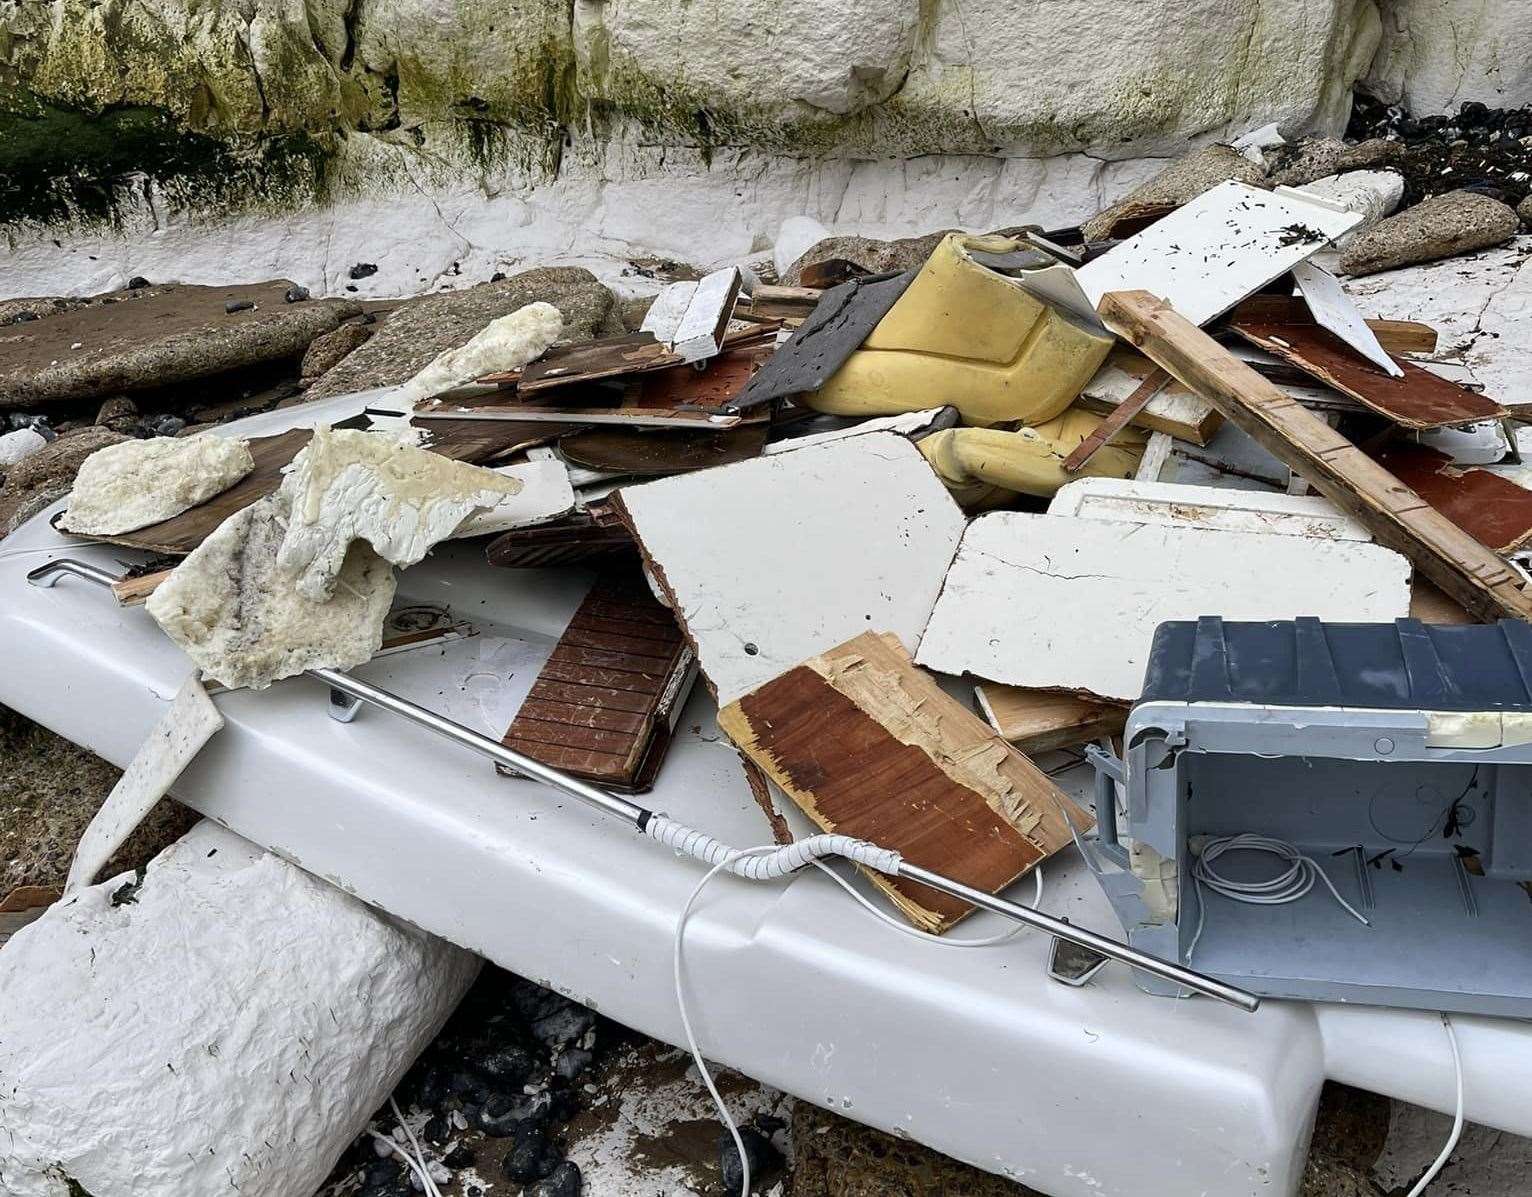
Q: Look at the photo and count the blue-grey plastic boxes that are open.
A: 1